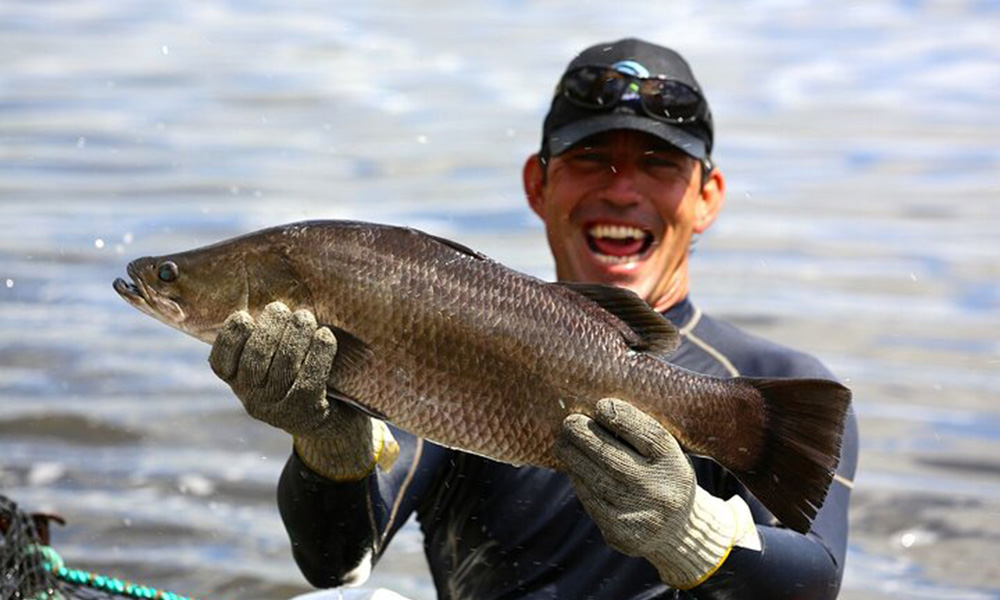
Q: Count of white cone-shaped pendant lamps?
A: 0